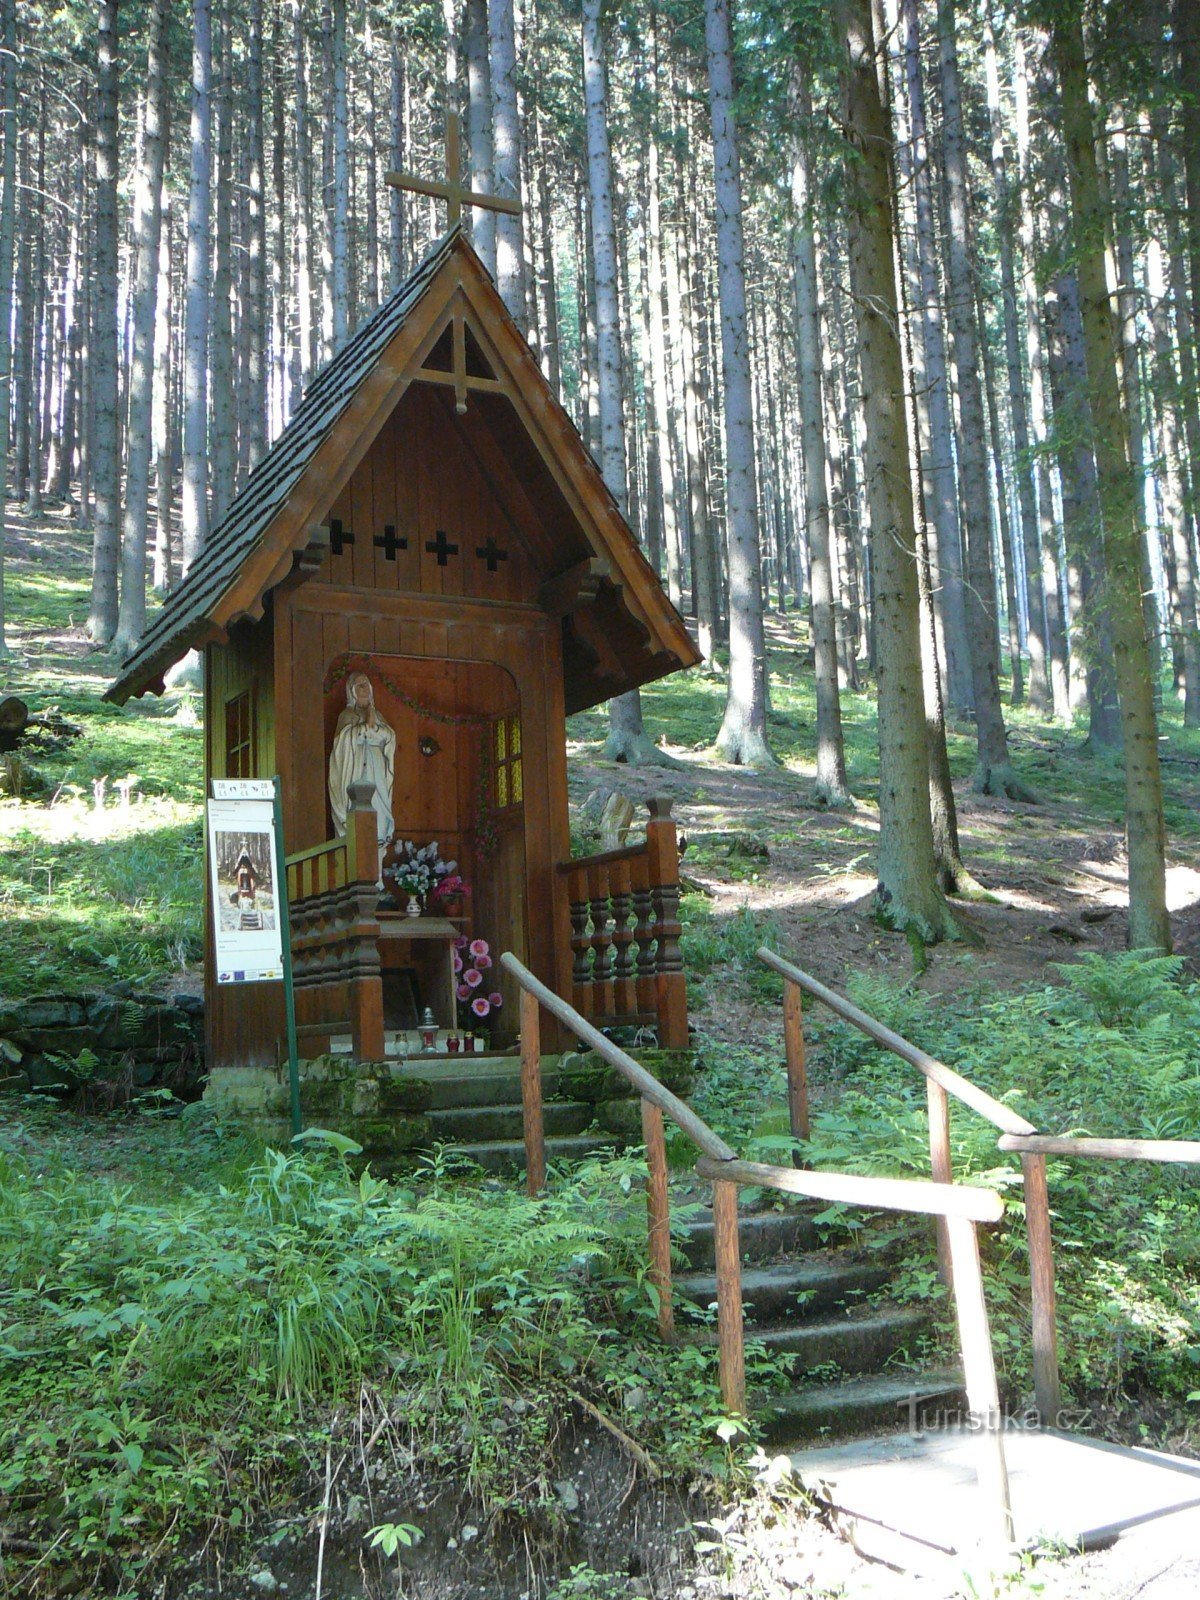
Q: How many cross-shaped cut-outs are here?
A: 4